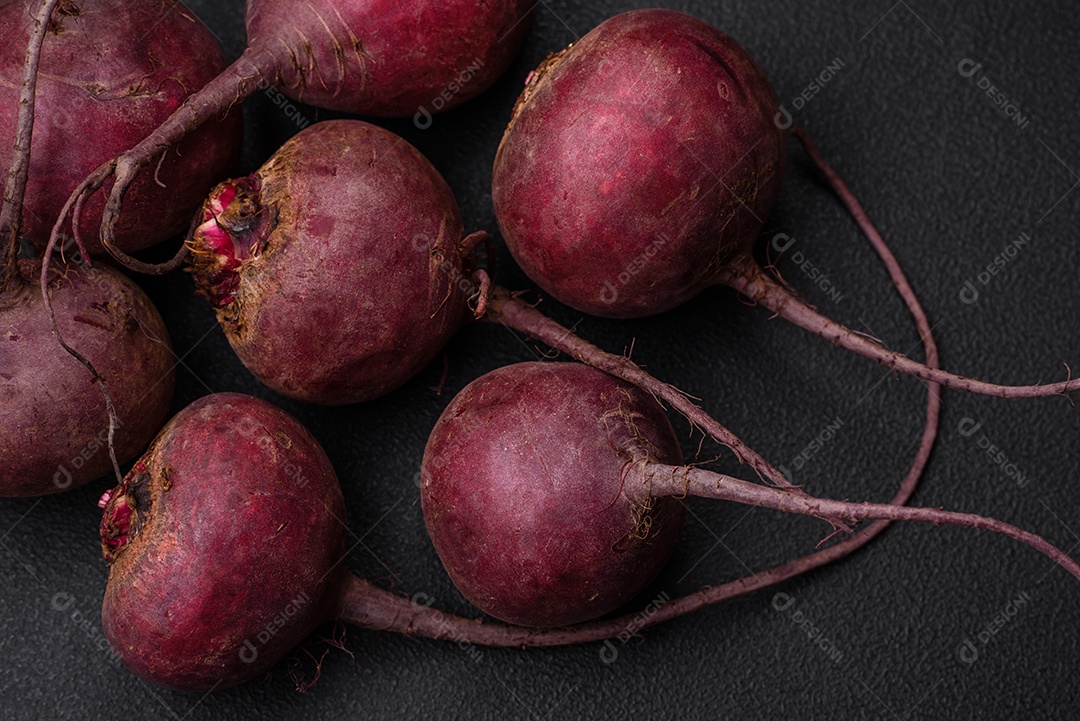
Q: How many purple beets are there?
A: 7